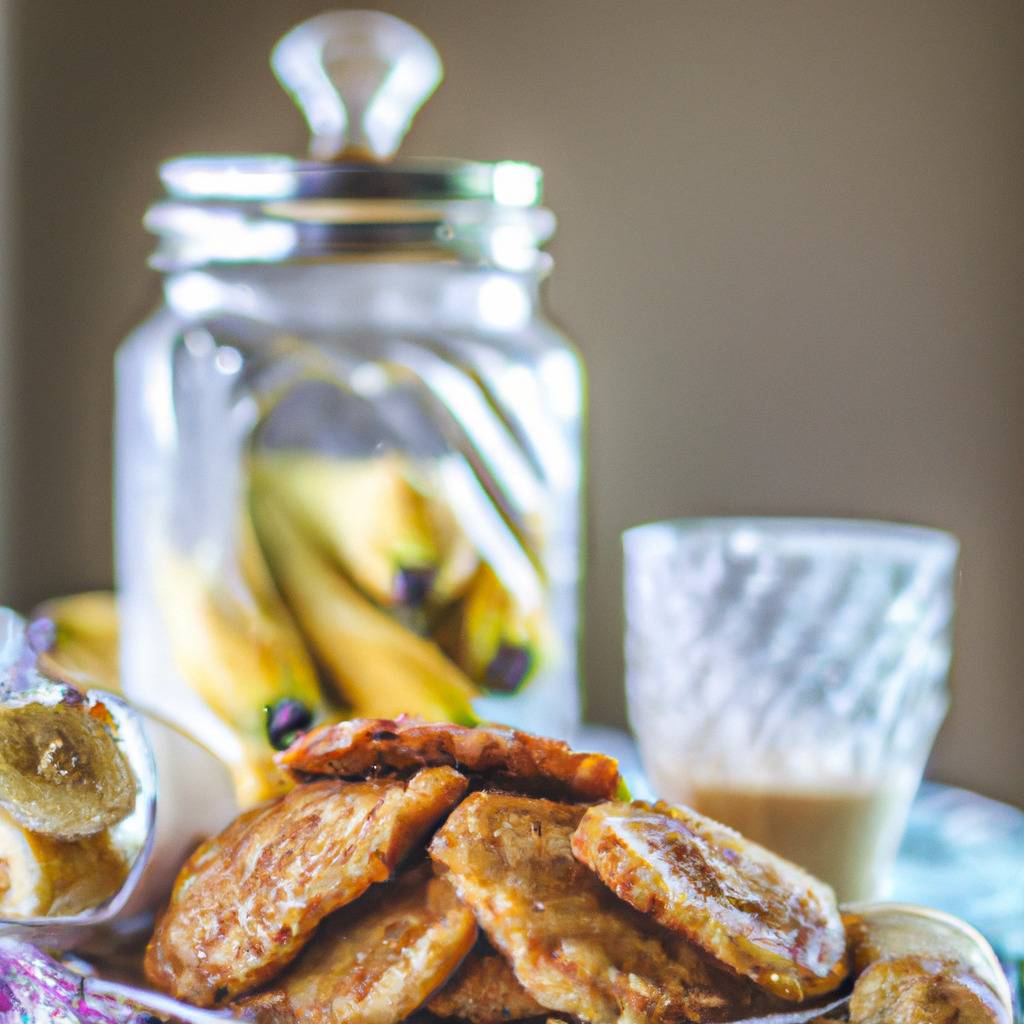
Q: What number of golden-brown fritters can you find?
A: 6